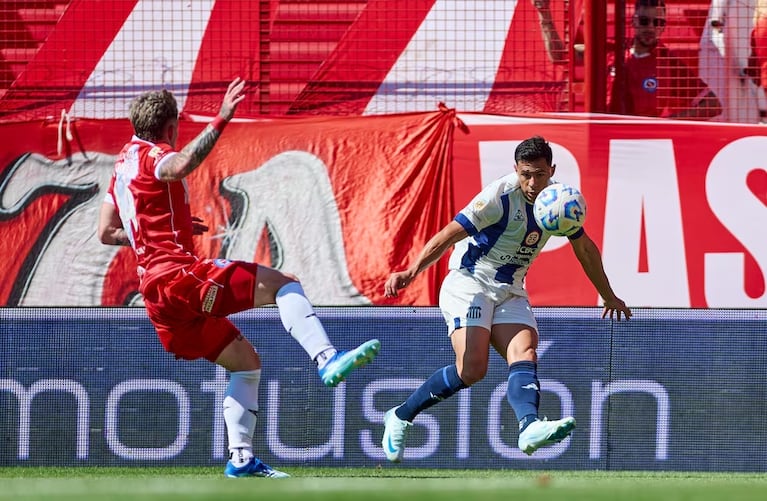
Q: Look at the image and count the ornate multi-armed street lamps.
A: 0